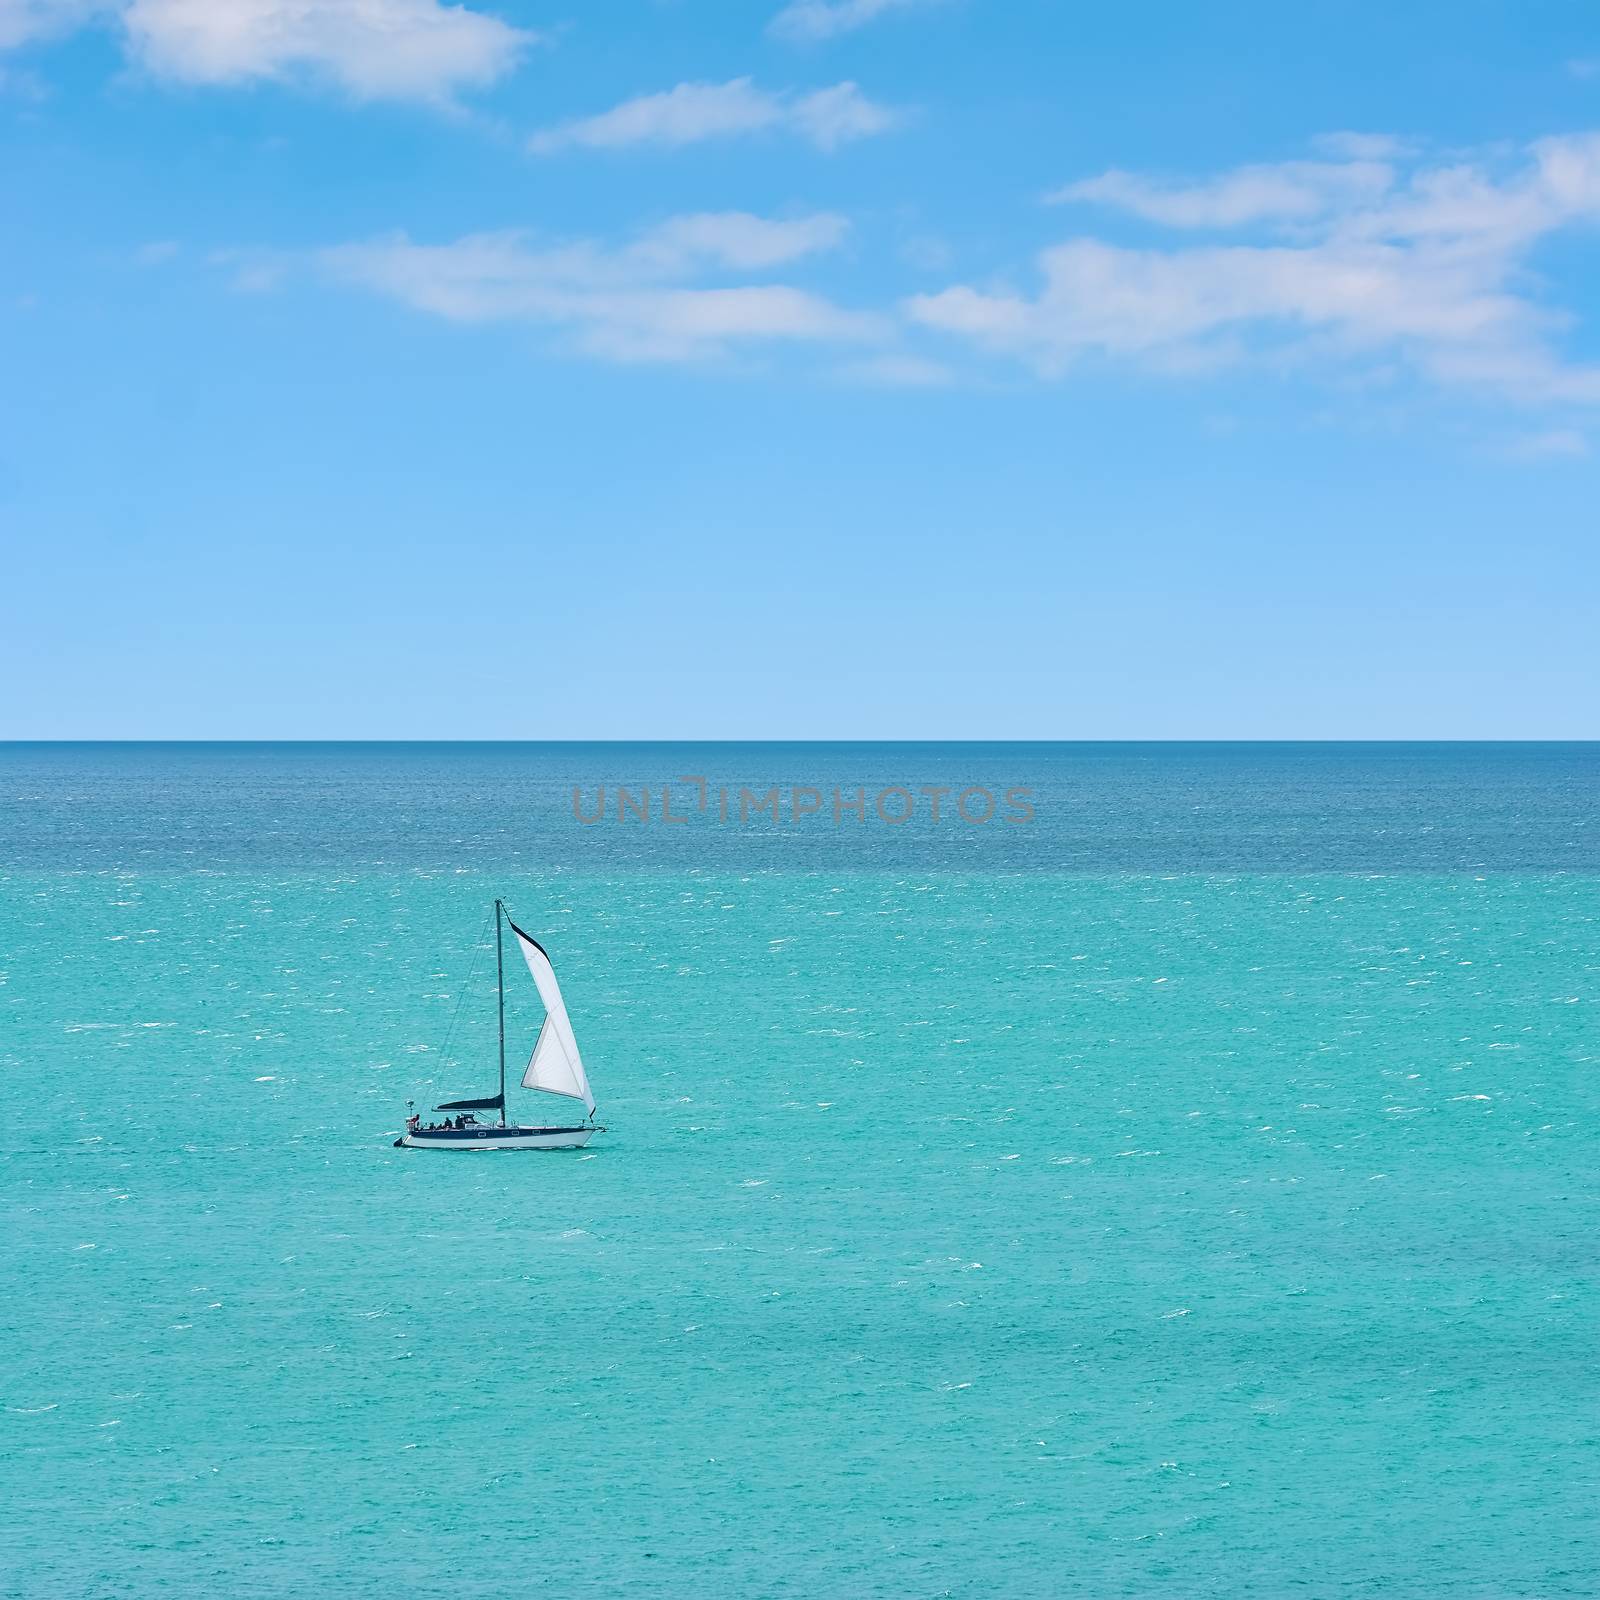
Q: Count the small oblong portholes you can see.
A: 3